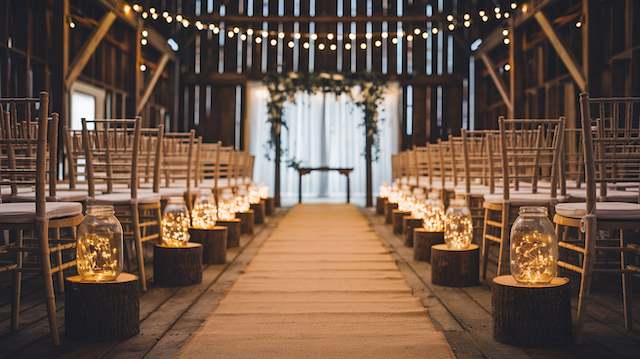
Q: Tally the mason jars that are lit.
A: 14